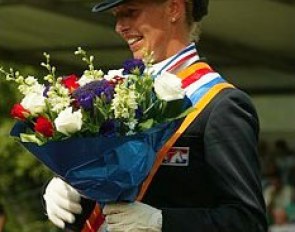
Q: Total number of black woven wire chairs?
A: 0